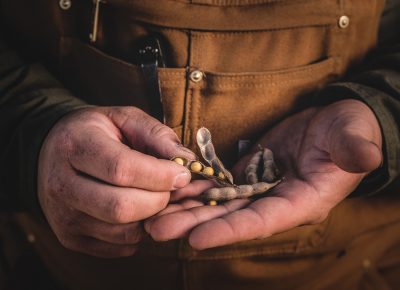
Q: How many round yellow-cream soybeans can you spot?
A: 5